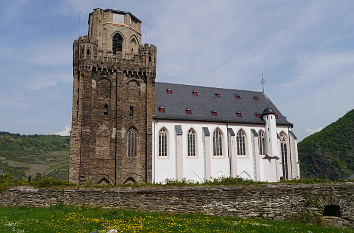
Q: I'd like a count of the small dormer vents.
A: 11